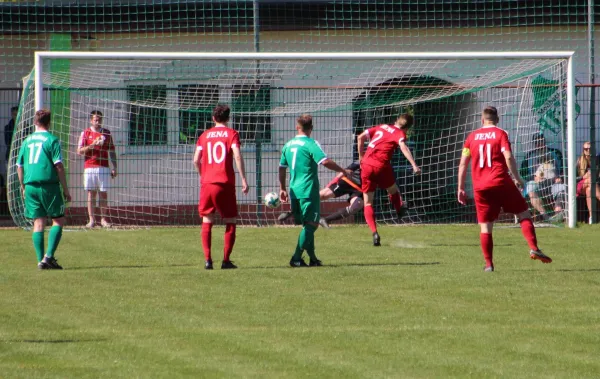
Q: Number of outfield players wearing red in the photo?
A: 3